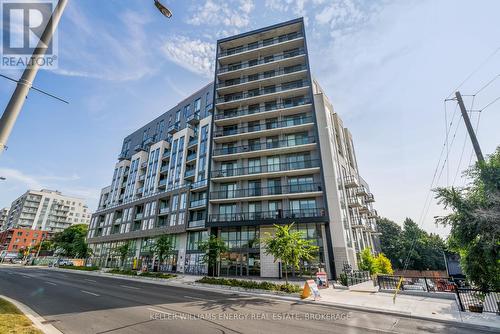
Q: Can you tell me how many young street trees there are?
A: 4